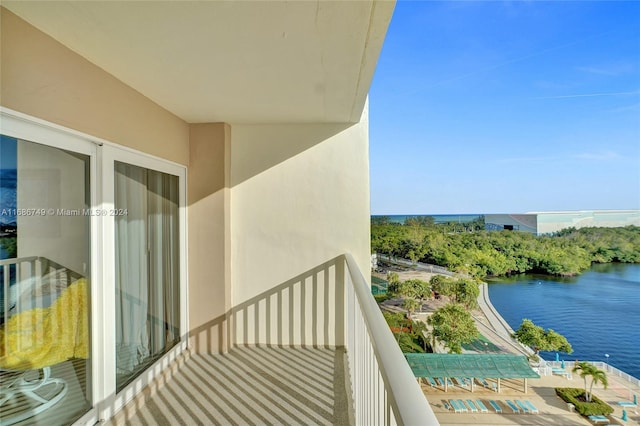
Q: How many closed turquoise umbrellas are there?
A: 4